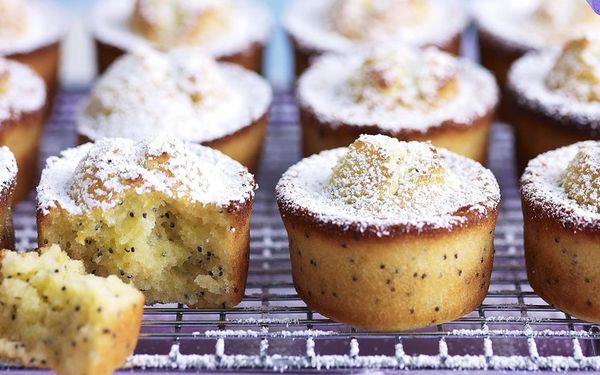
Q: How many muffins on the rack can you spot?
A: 12